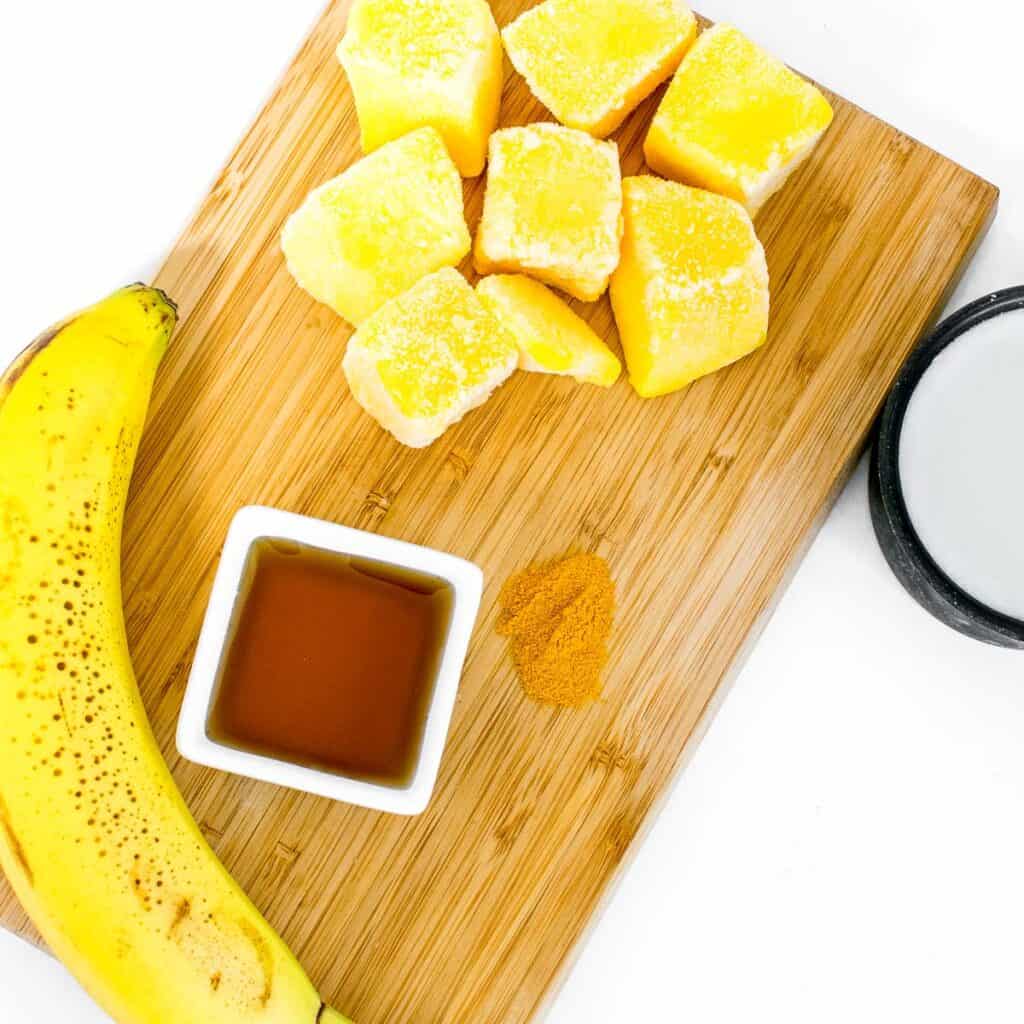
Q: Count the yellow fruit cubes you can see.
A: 8